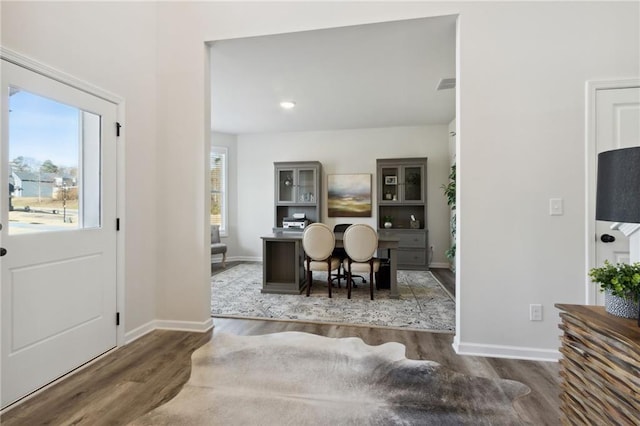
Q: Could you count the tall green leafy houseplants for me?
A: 1